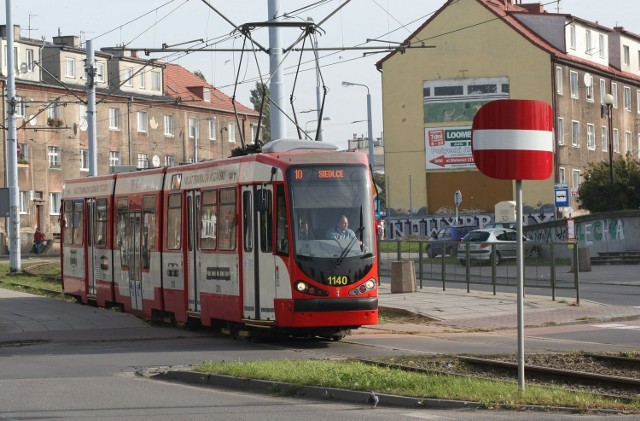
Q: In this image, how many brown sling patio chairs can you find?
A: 0